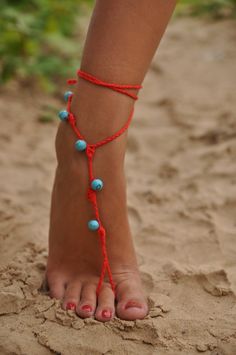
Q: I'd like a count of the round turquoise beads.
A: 5